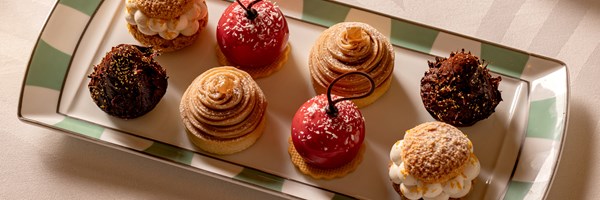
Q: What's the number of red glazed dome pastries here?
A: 2